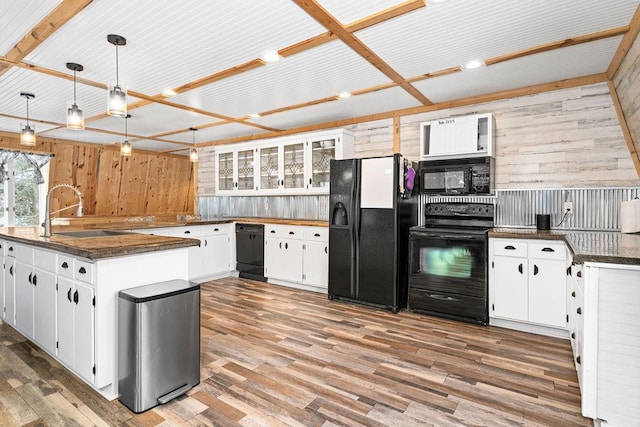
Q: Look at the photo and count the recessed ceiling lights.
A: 5